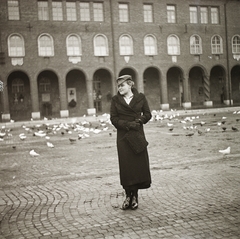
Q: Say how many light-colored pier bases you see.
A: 8